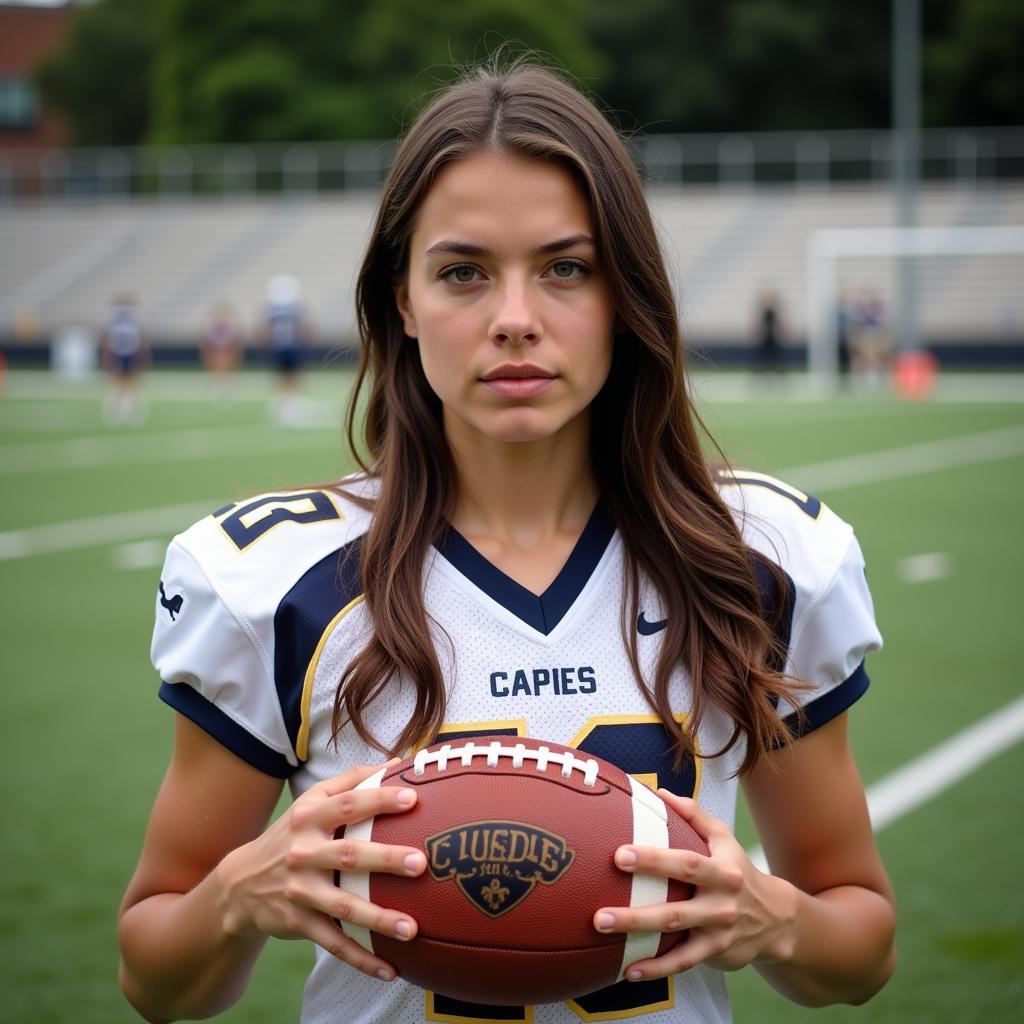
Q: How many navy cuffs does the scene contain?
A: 2